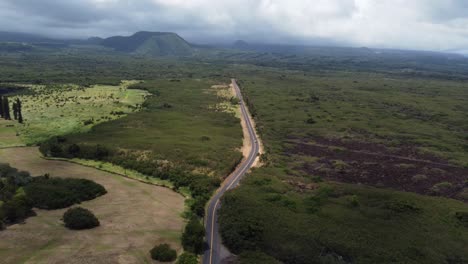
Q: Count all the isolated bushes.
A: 2